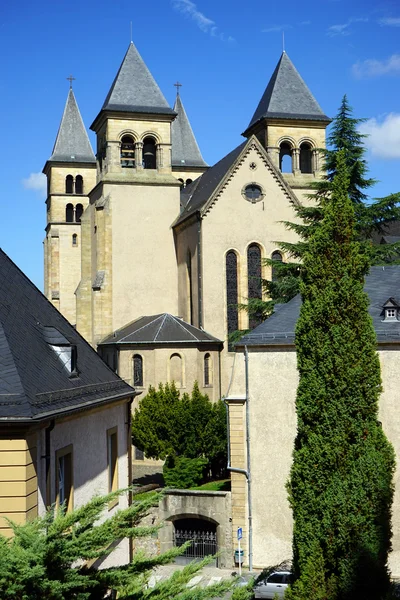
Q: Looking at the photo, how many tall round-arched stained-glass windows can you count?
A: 3